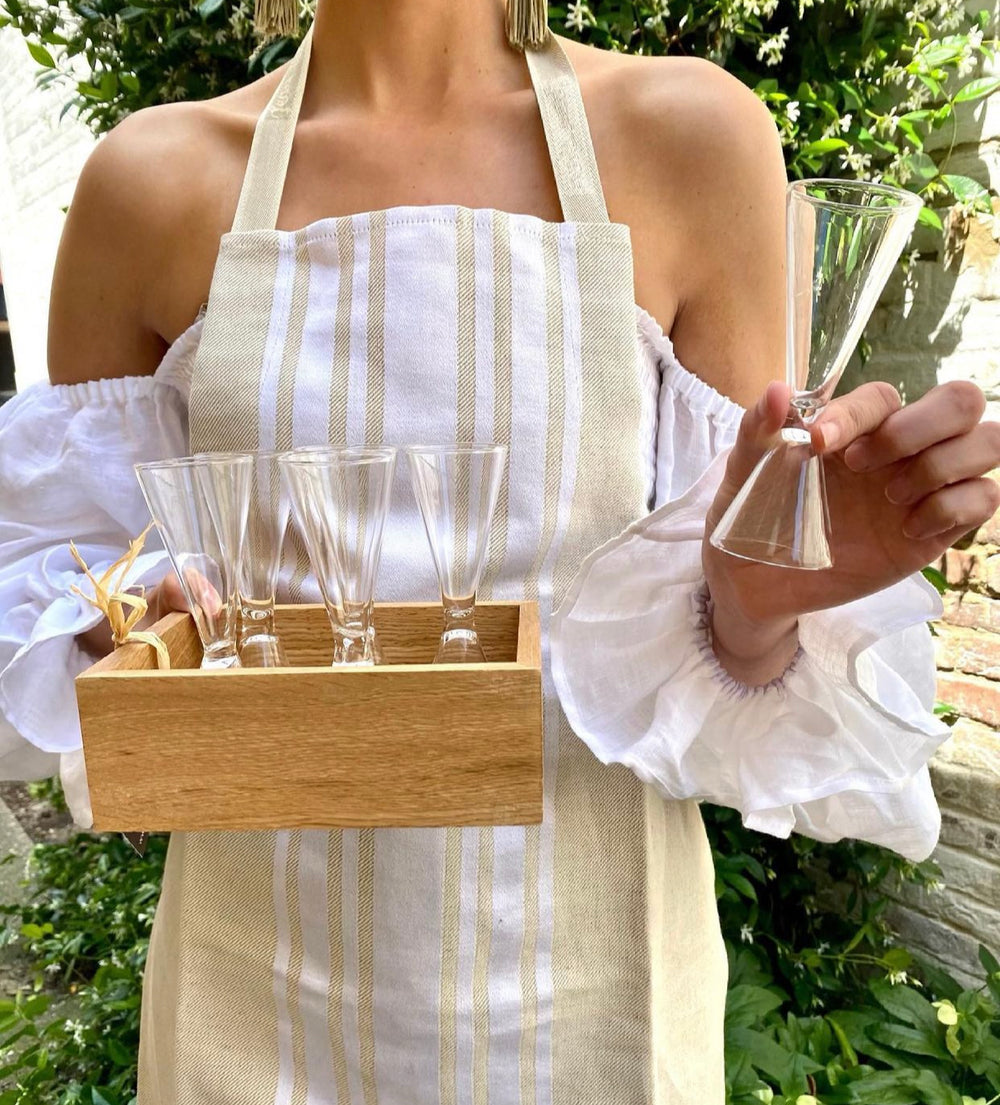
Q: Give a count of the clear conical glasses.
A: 6